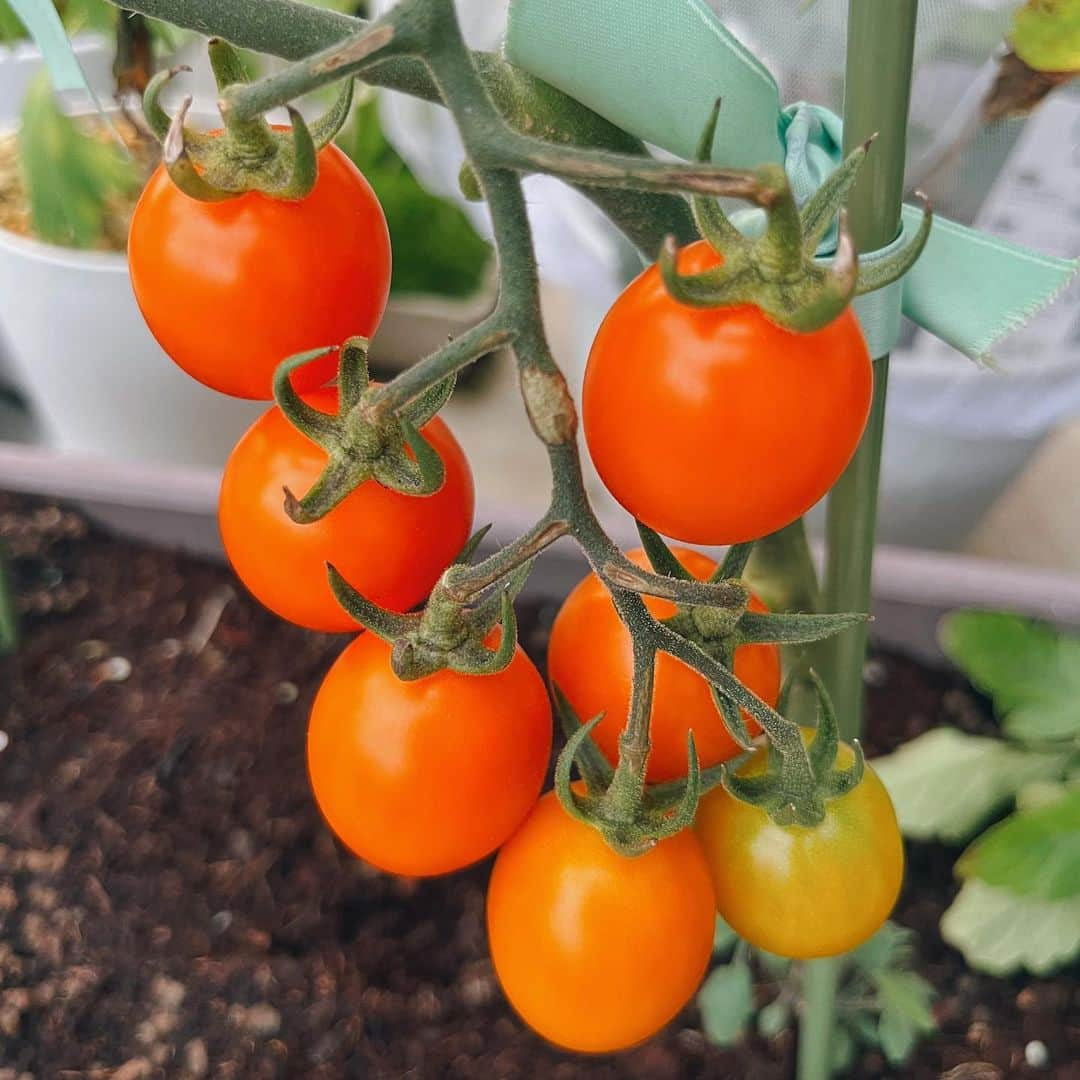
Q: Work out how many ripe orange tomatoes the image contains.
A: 6